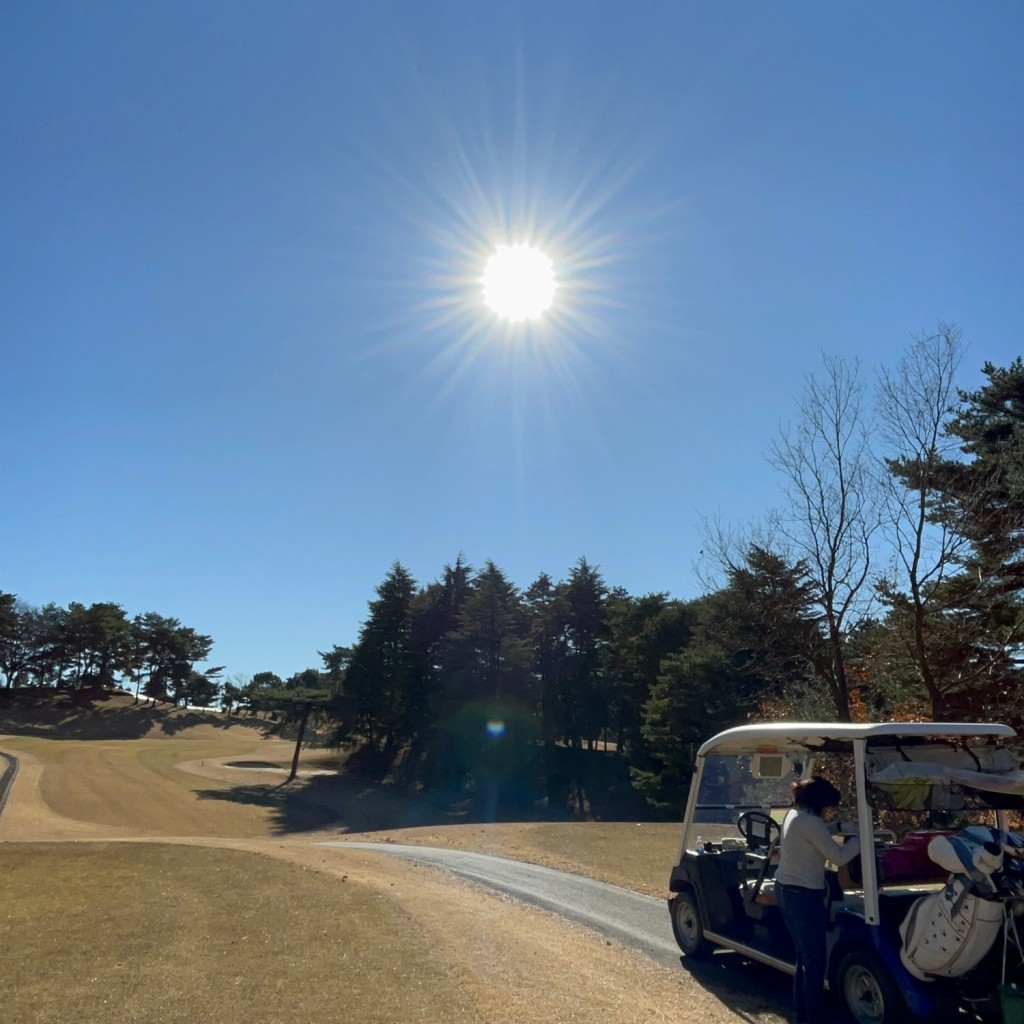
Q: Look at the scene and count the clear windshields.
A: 1